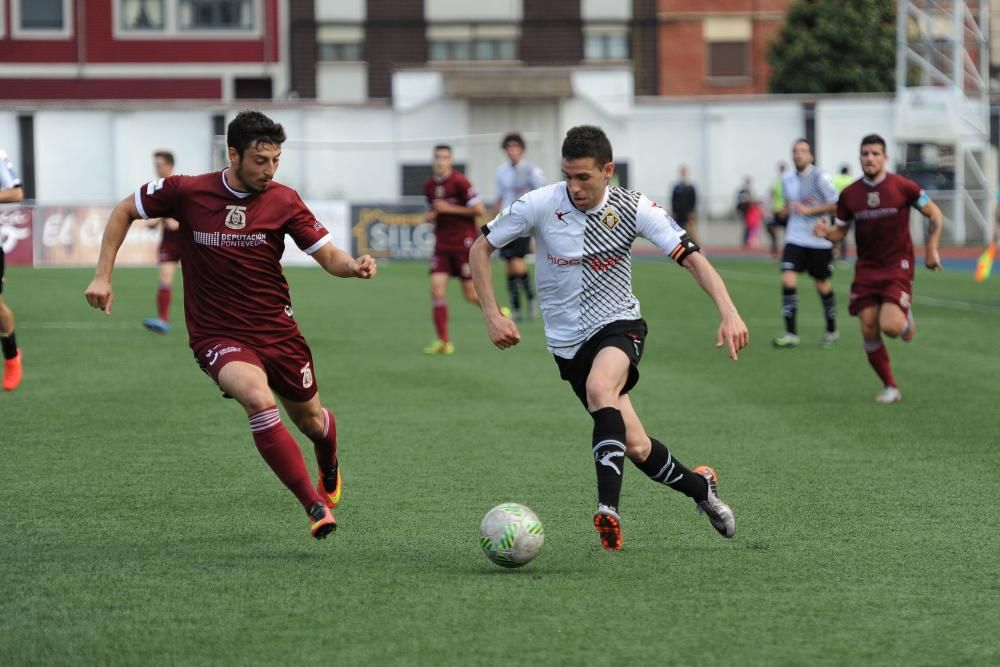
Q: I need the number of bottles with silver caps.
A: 0